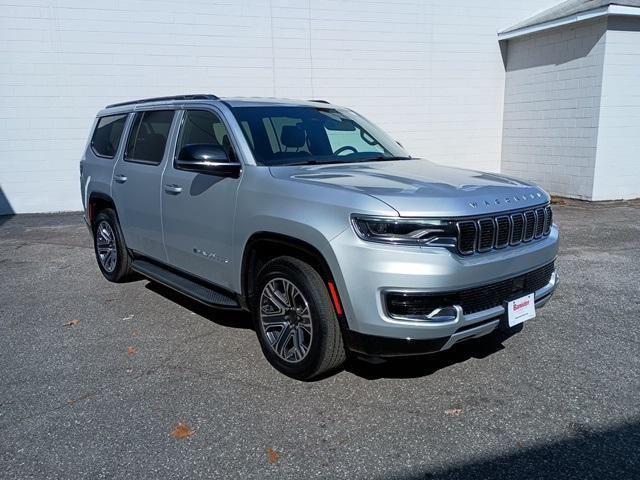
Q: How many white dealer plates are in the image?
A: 1